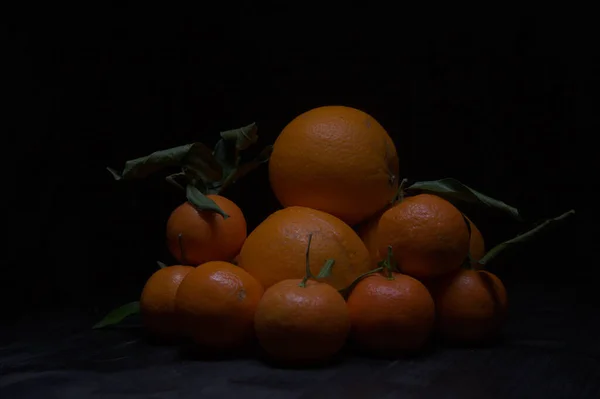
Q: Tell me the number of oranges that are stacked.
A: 10